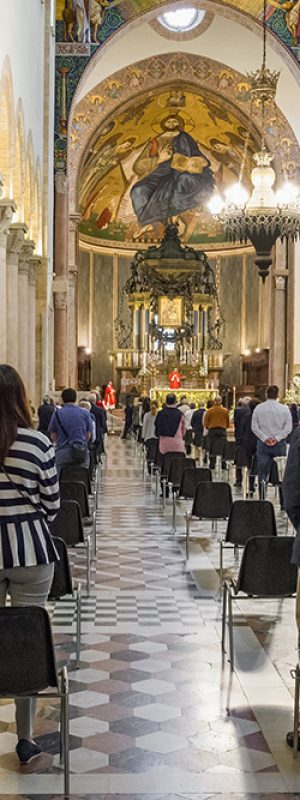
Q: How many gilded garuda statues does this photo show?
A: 0